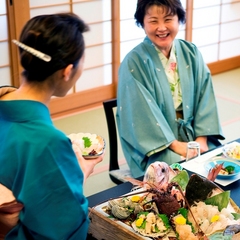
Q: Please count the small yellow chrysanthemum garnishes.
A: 4